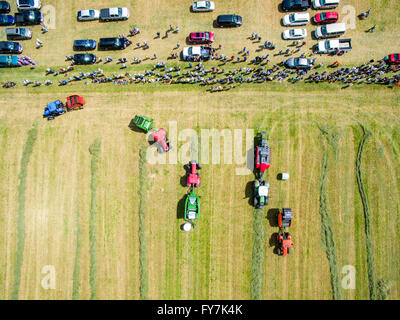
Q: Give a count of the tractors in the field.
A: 5